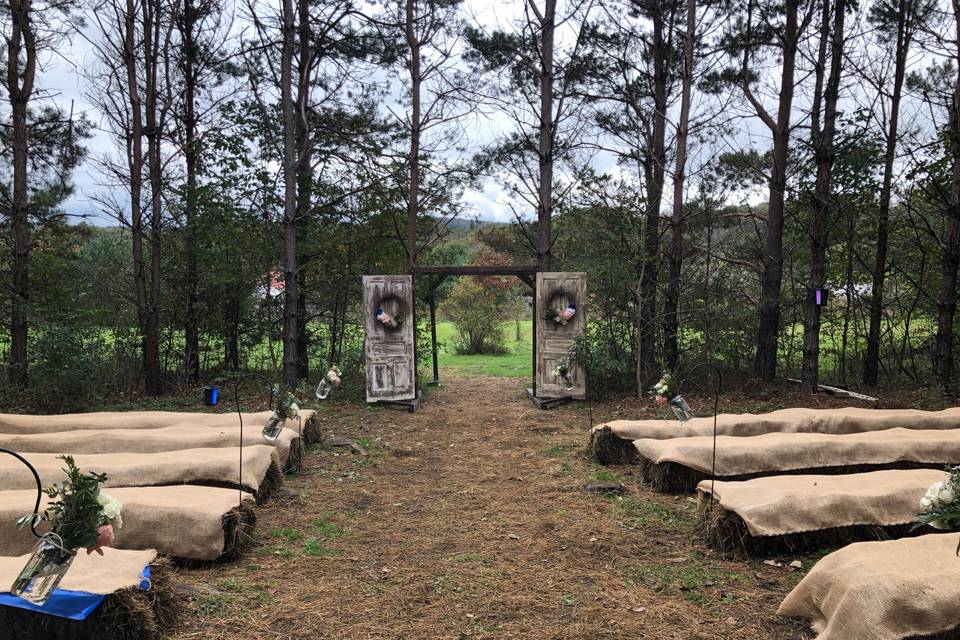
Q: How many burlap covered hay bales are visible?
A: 9